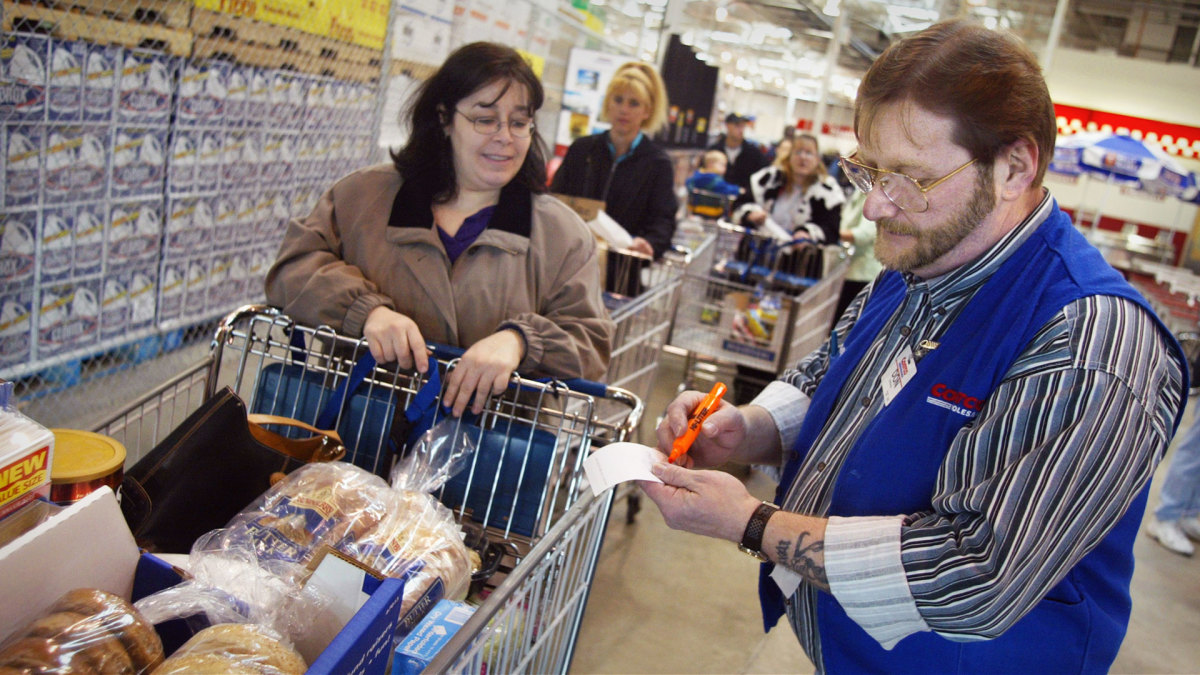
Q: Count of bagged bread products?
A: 4